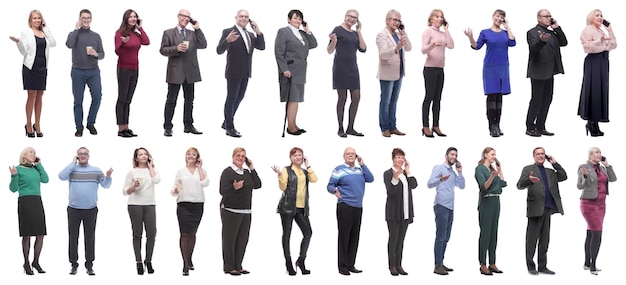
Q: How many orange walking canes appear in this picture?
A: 0